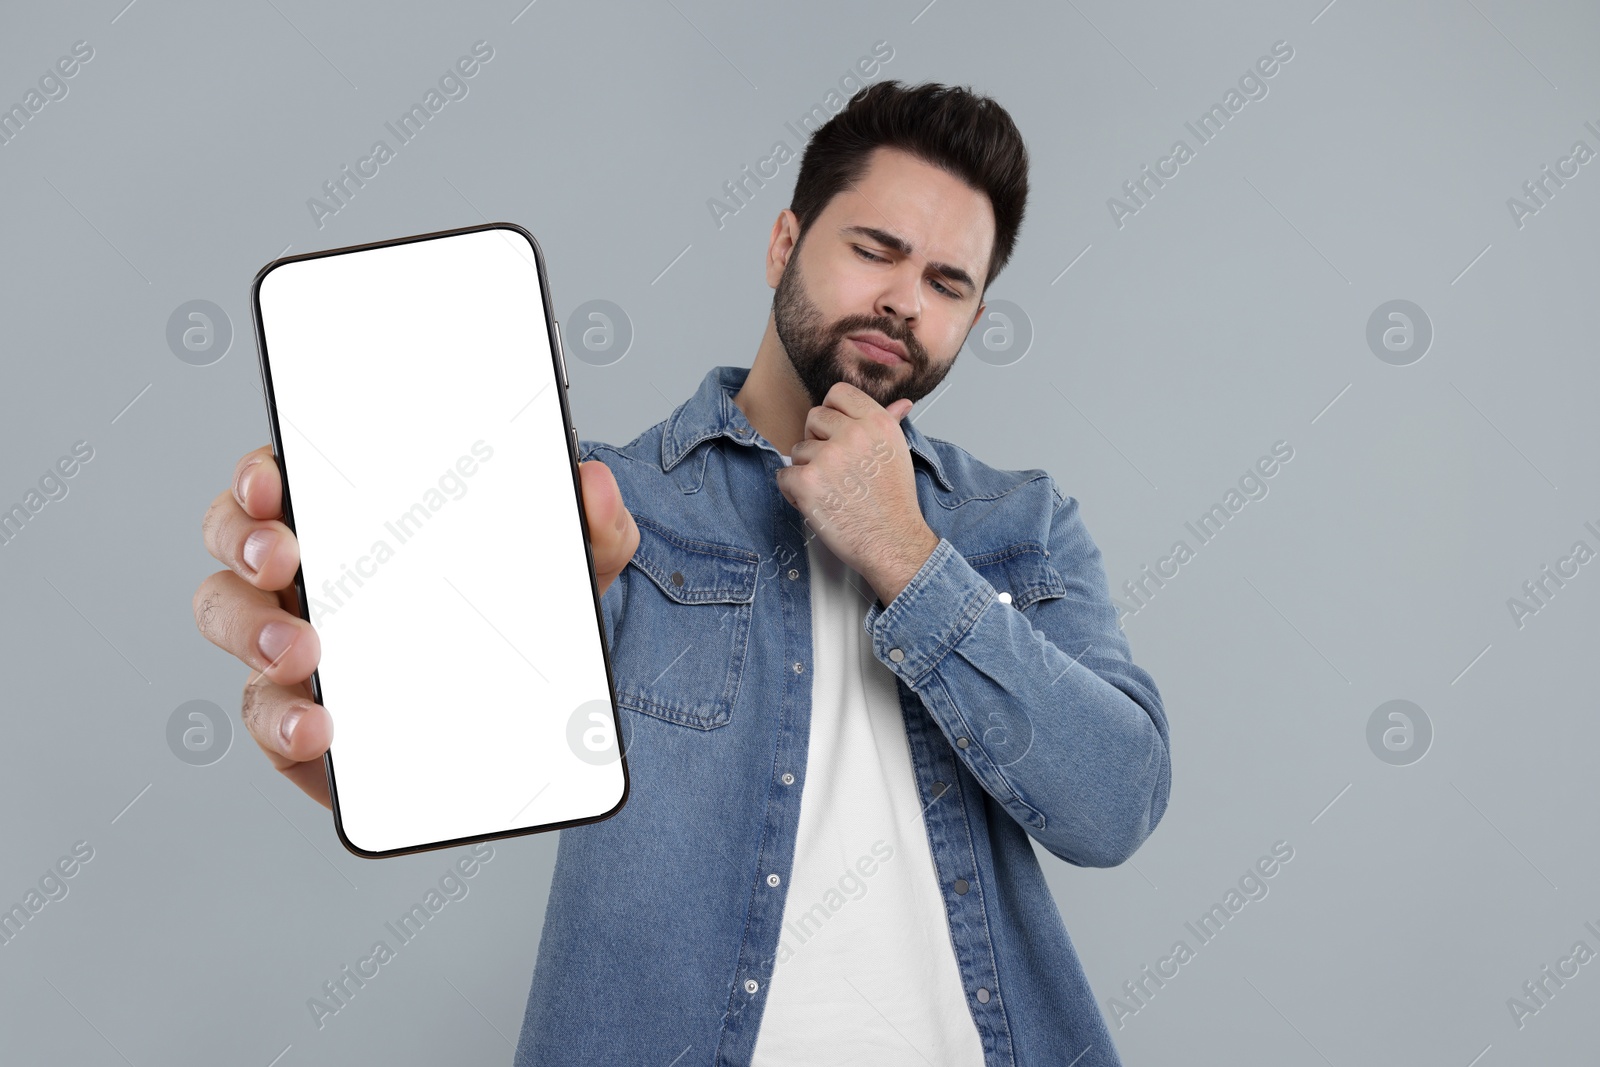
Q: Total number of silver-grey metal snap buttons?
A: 12